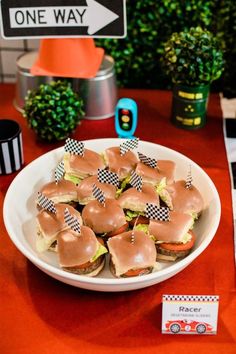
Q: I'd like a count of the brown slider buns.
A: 12